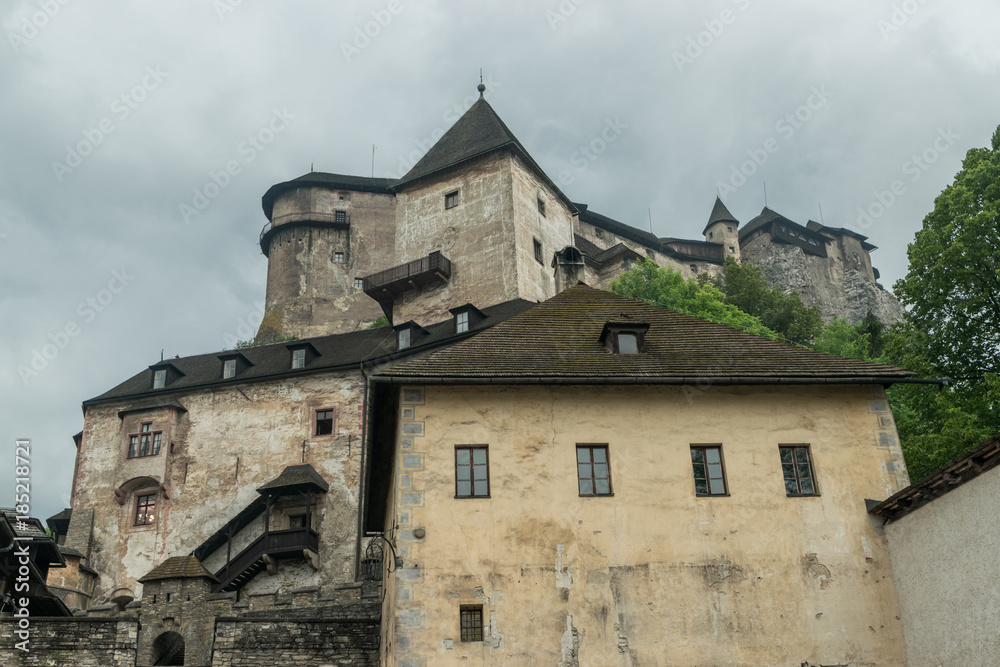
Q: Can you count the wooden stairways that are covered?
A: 1